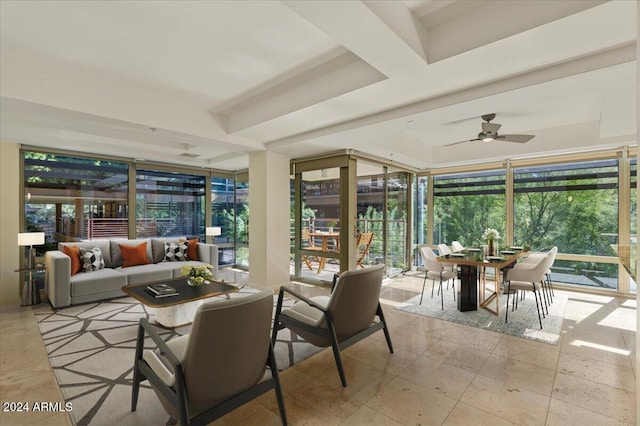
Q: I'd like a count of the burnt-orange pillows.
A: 3